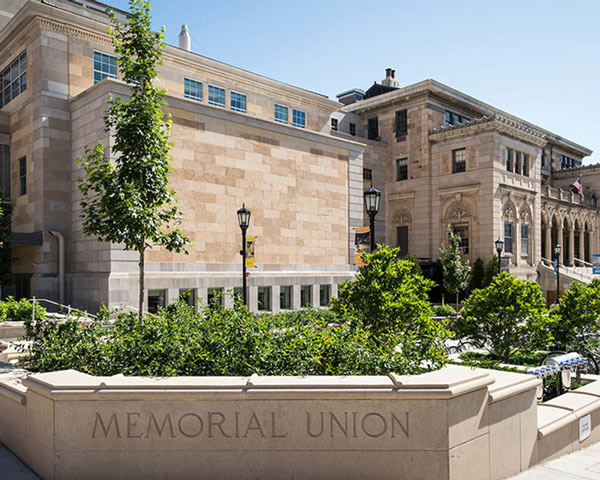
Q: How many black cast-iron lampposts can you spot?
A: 4